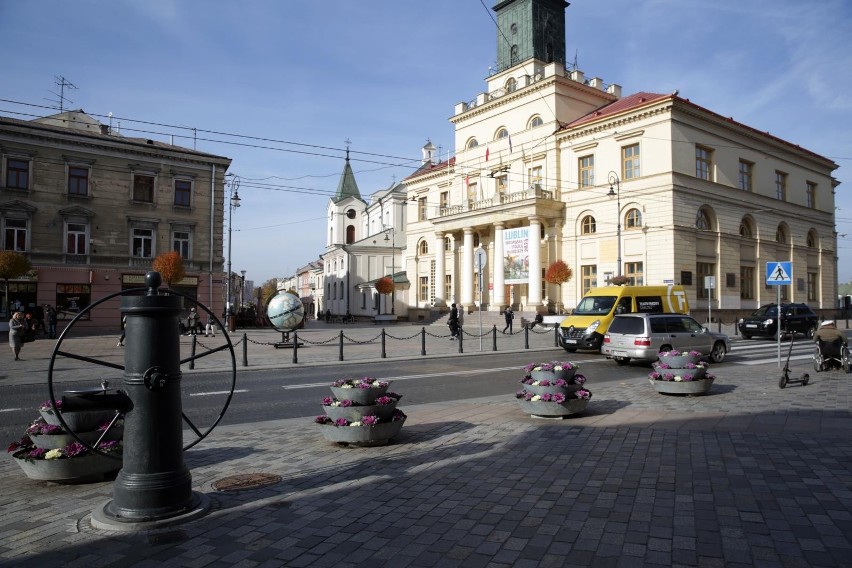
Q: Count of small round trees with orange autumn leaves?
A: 4